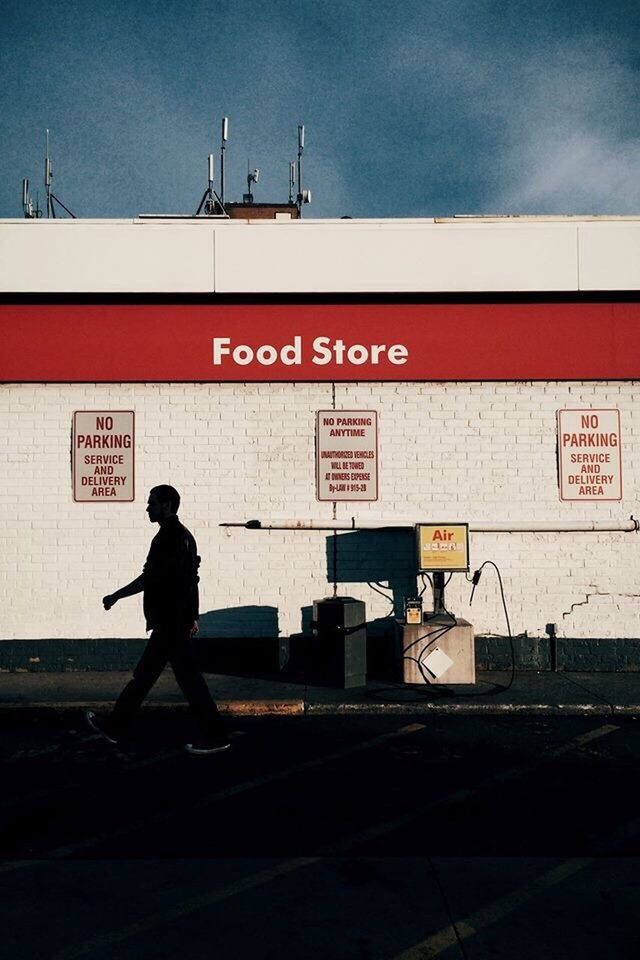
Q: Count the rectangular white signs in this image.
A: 3